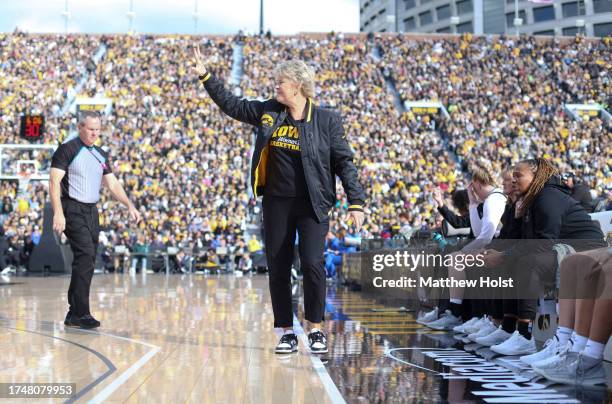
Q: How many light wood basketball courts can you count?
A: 1